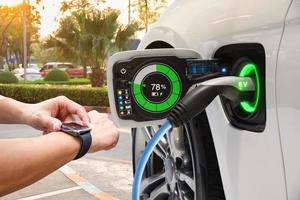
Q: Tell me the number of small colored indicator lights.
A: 5